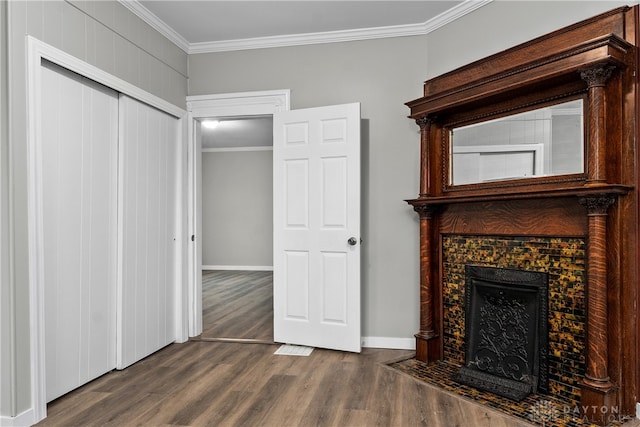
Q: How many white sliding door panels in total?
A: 2